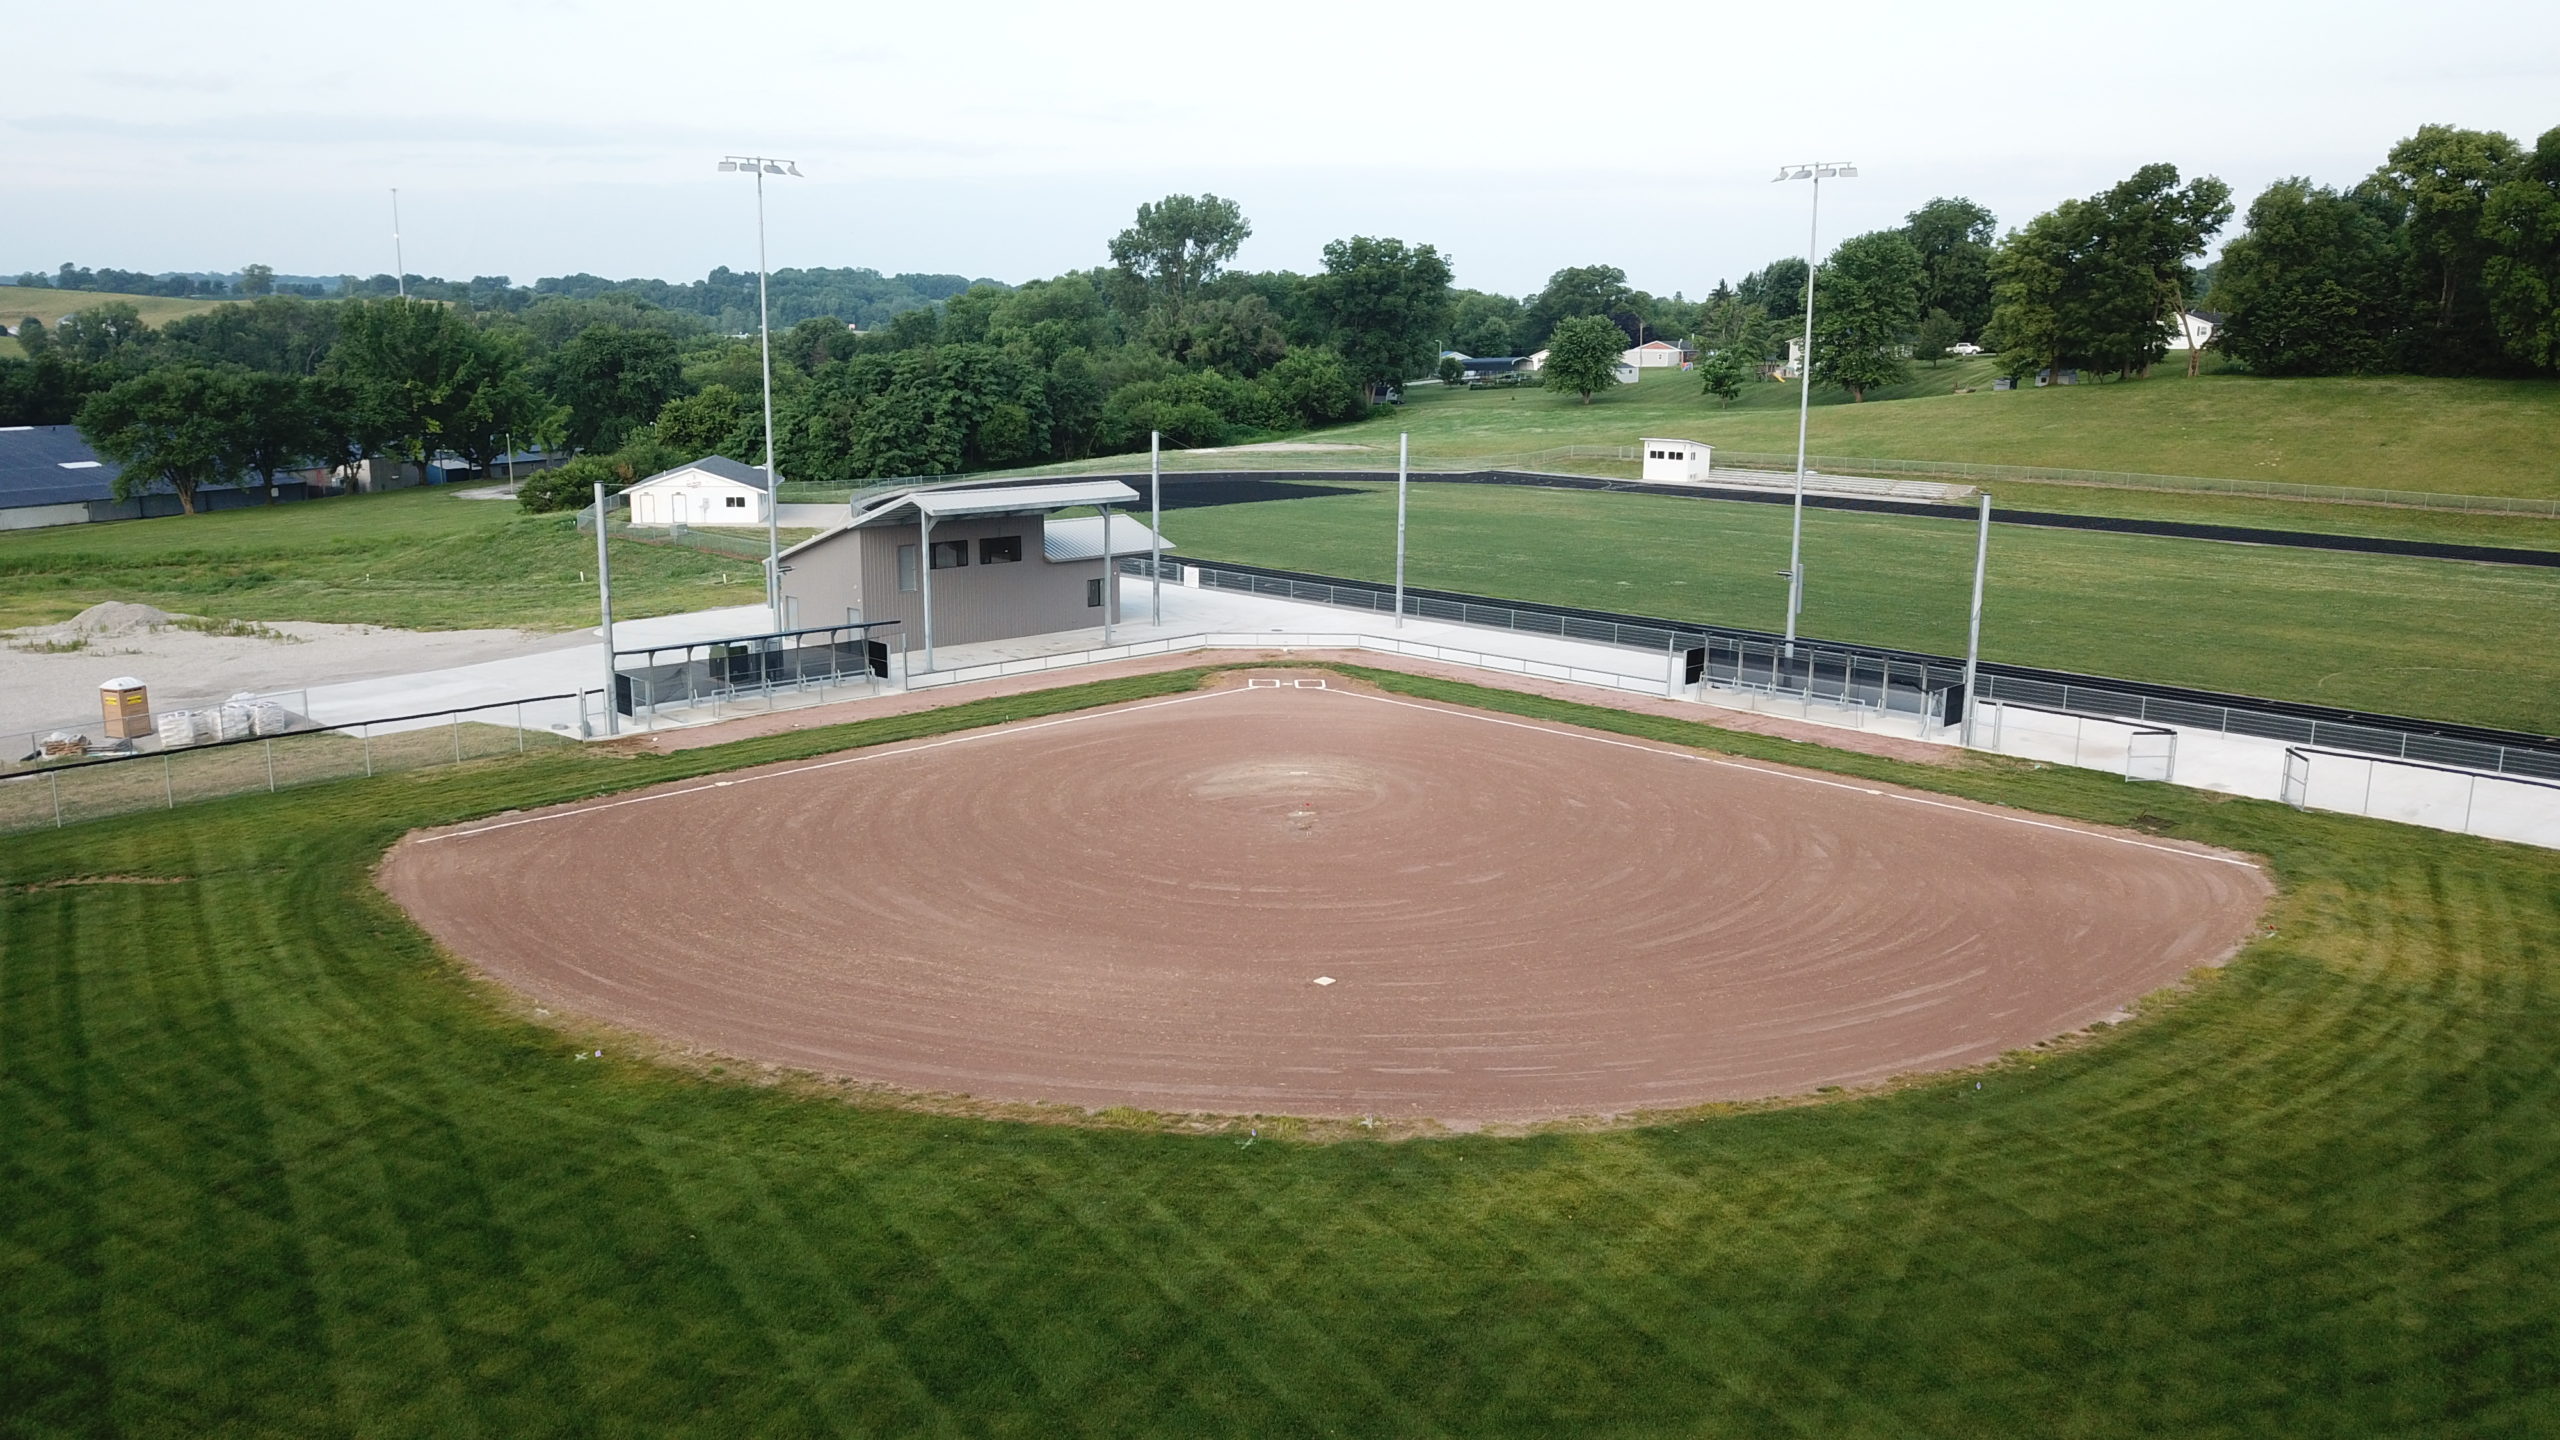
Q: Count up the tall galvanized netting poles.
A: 4